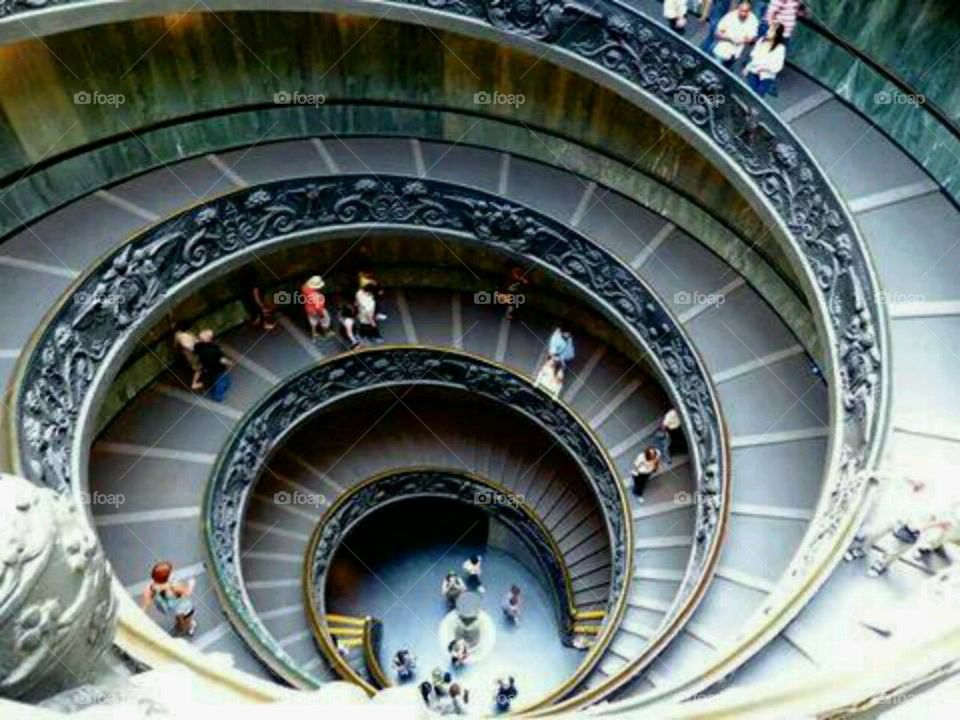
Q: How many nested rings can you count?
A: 4